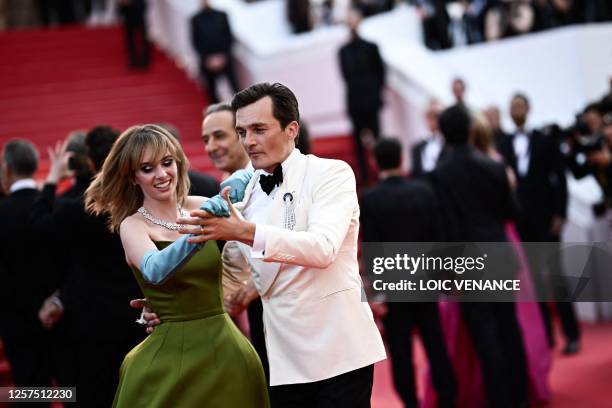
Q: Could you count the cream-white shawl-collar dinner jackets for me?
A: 1